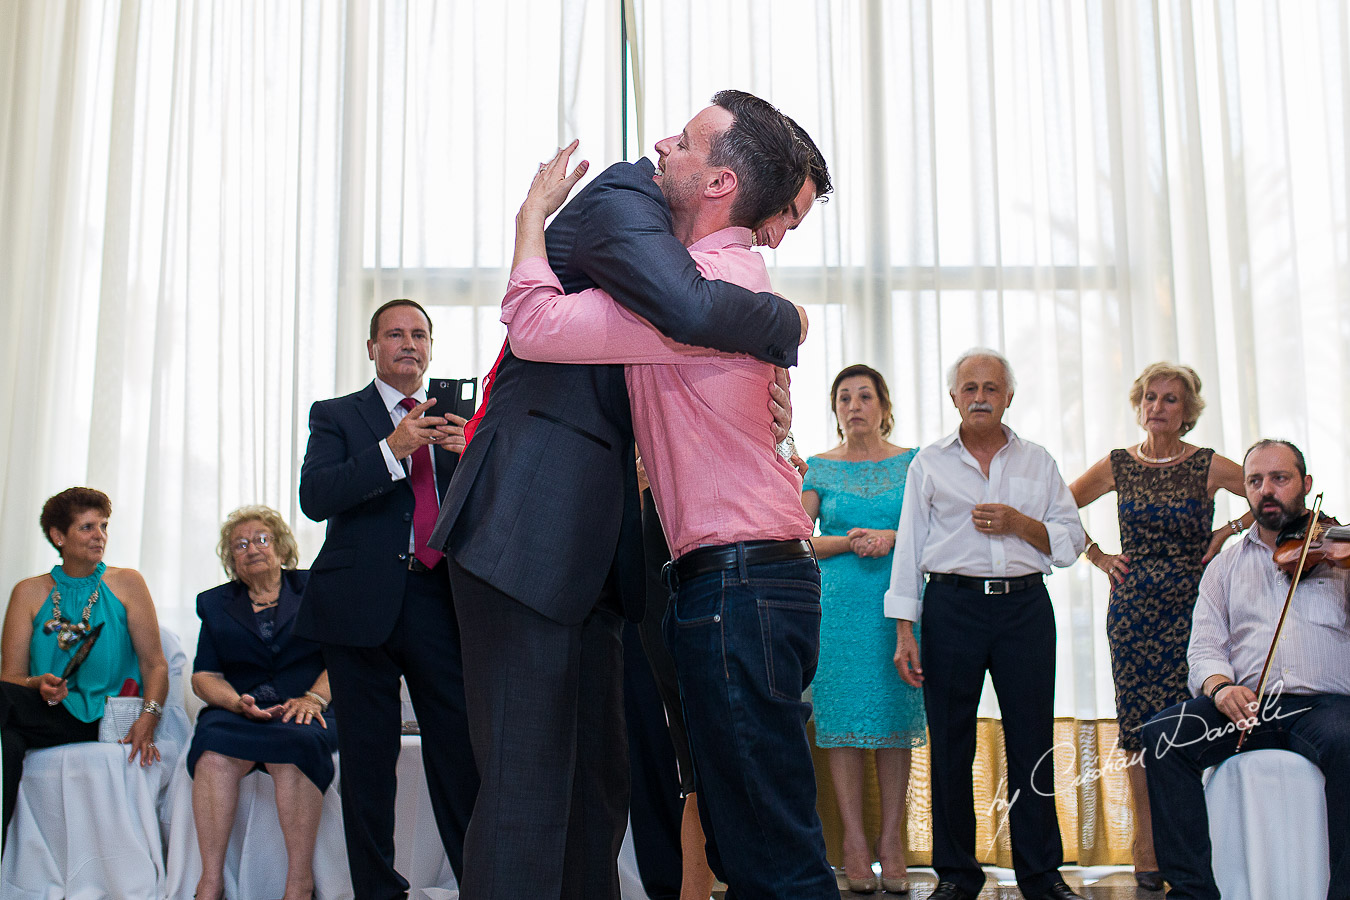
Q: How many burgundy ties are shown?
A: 1